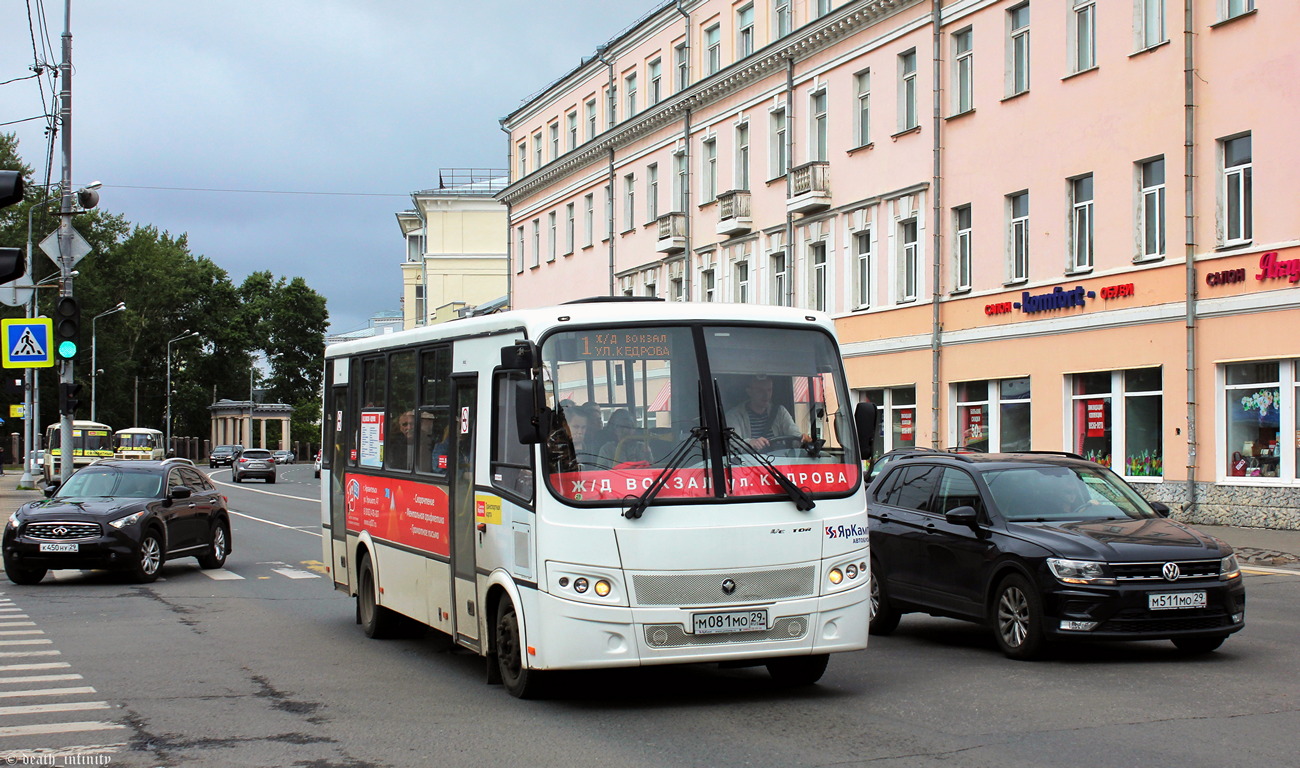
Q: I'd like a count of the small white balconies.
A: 3